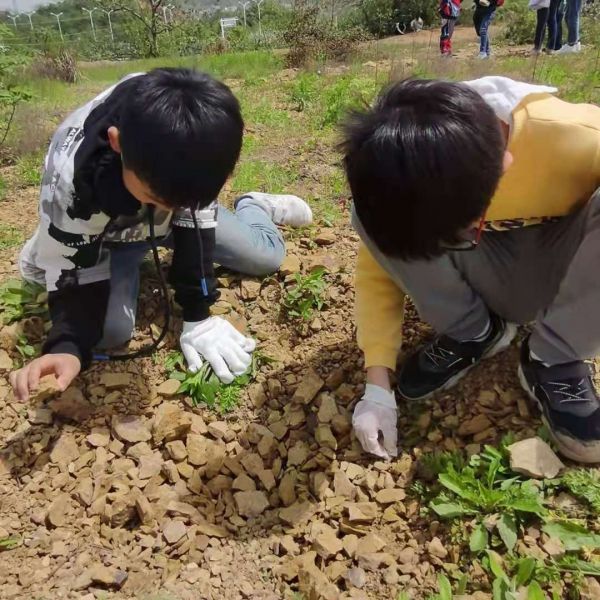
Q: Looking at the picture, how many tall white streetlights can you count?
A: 9